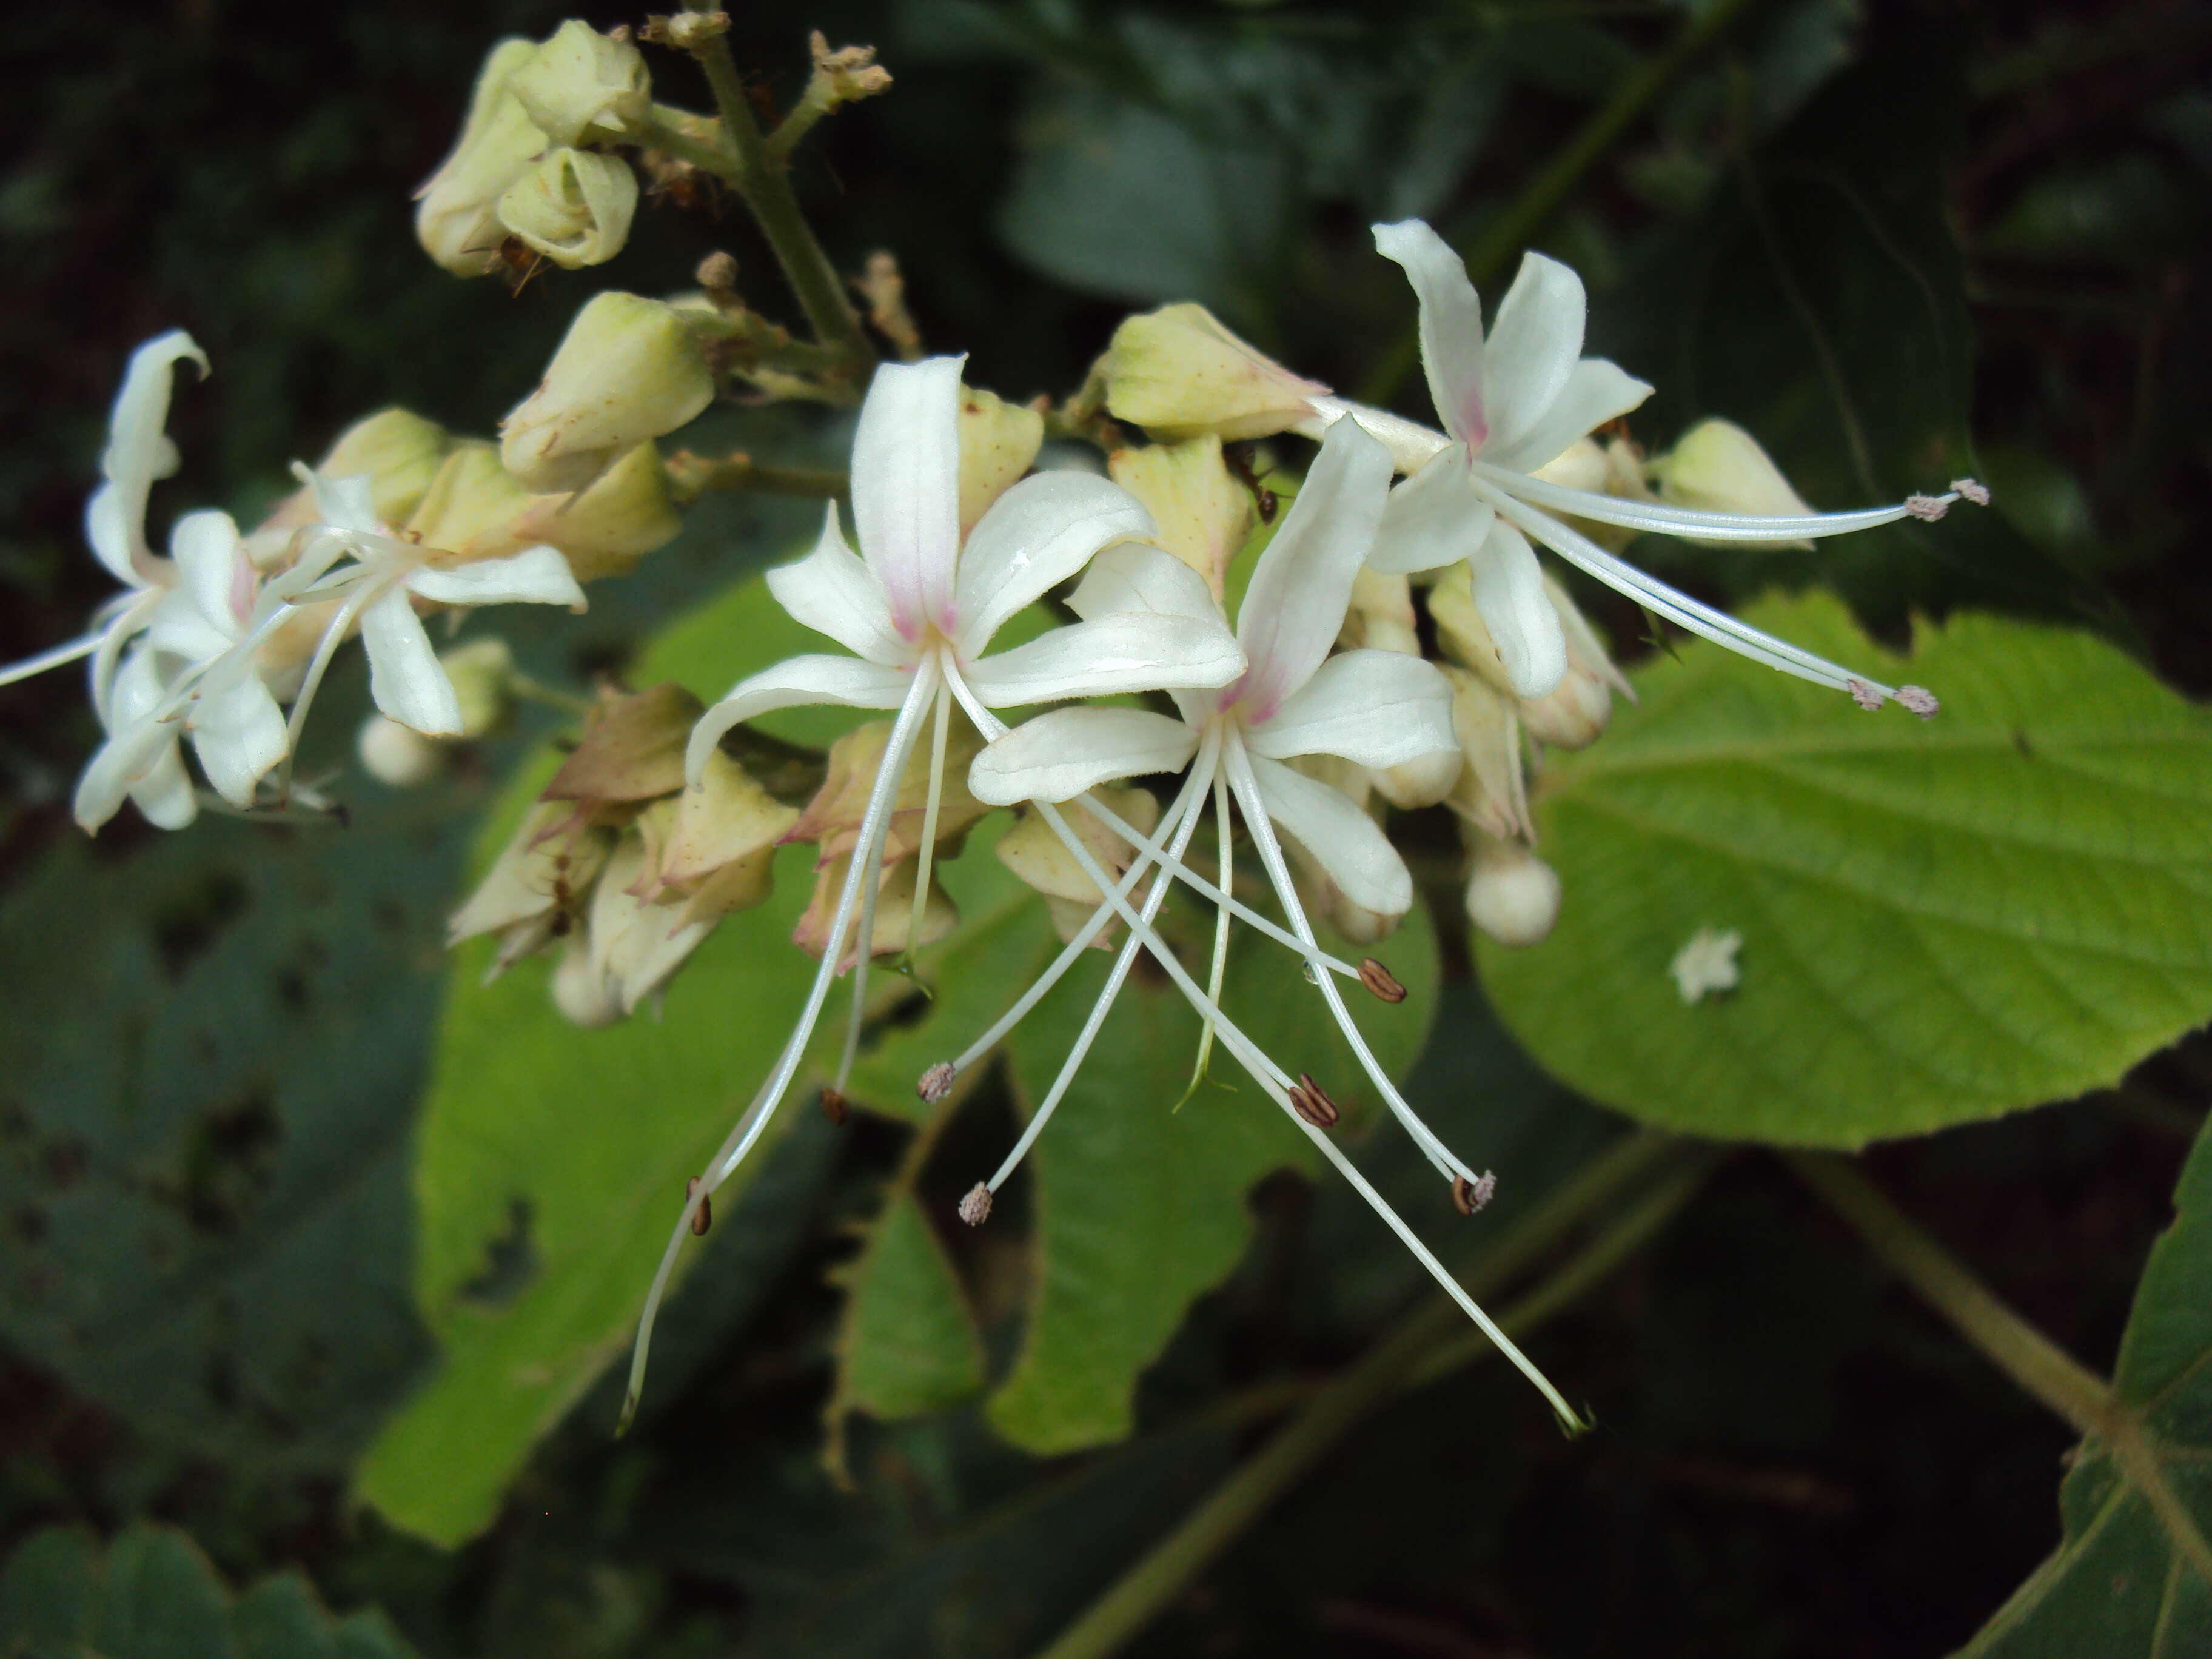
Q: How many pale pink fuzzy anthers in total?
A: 7